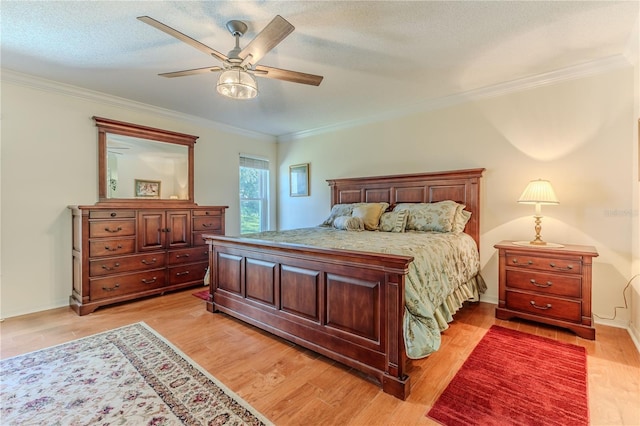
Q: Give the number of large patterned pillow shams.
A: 2